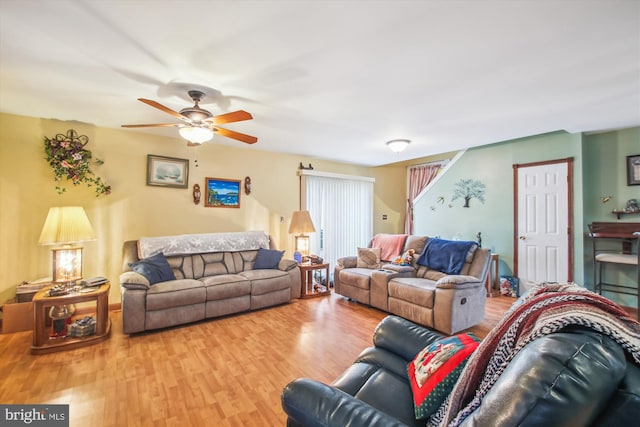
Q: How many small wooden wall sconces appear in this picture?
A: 2